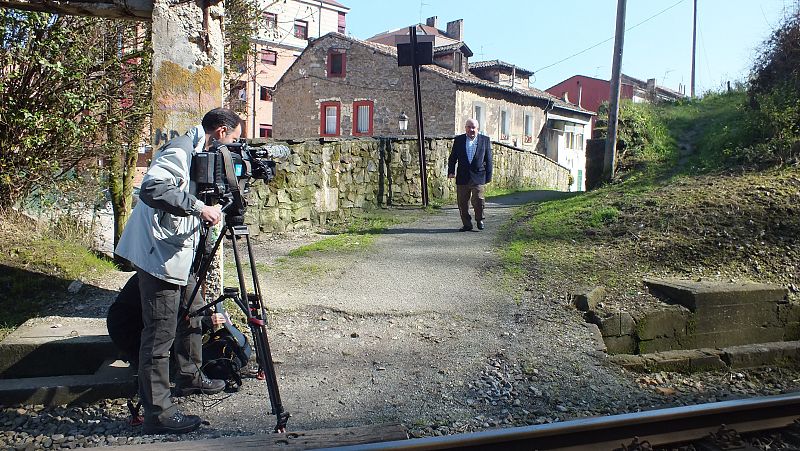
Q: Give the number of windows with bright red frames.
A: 3